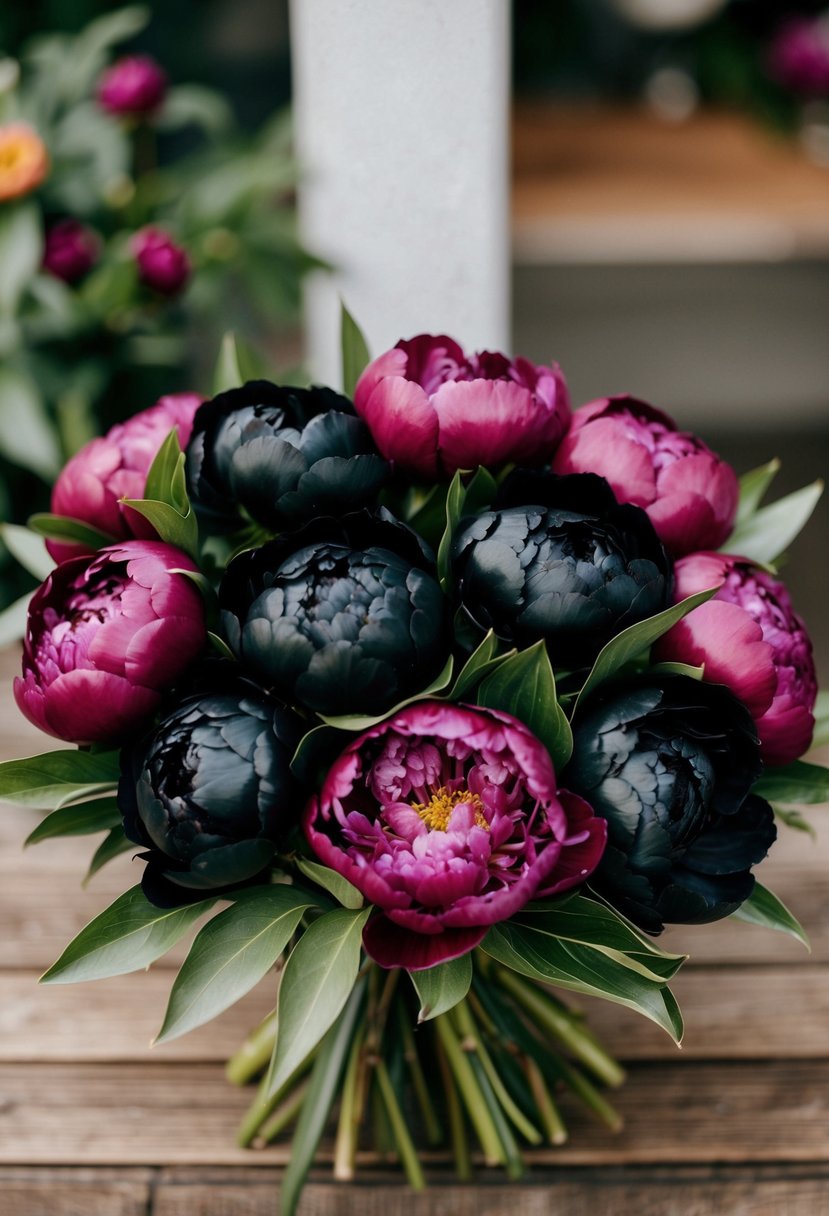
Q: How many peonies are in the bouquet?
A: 11